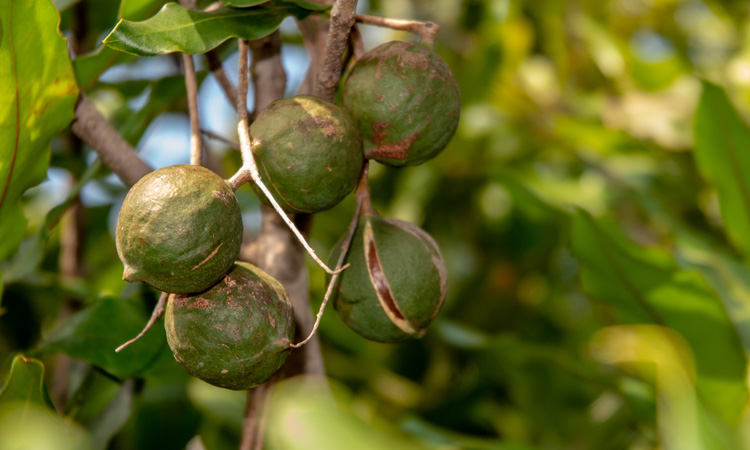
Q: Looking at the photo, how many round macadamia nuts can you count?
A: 5